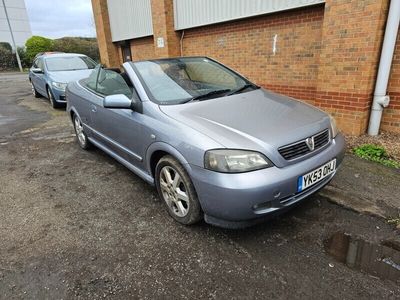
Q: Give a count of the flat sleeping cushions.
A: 0